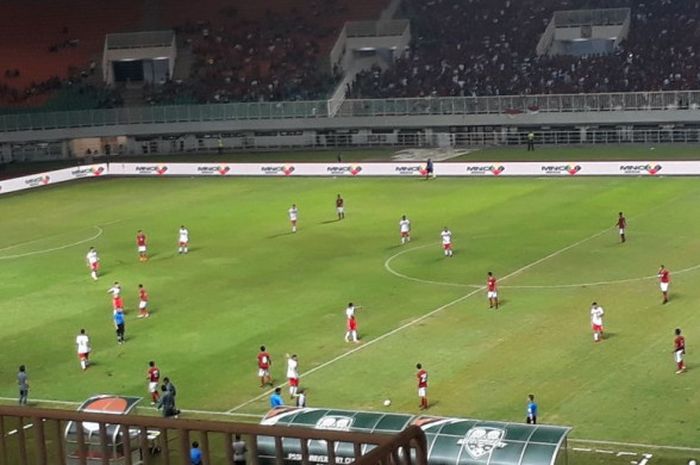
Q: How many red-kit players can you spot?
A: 10